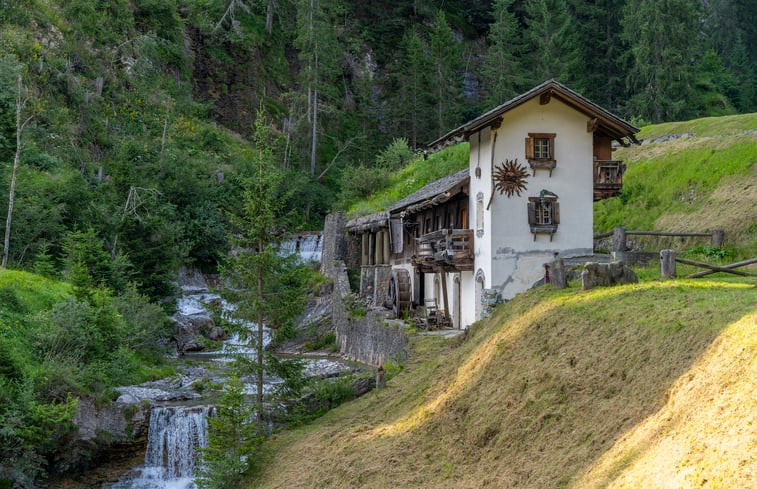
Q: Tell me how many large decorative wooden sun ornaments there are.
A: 1